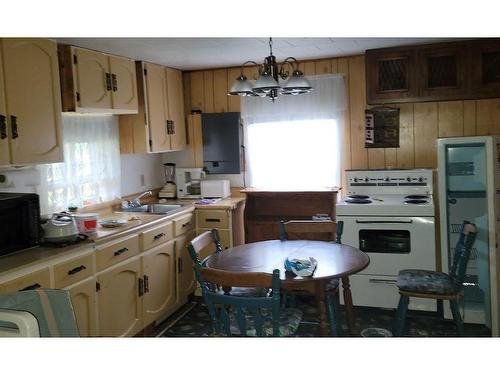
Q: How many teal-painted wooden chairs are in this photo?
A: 4